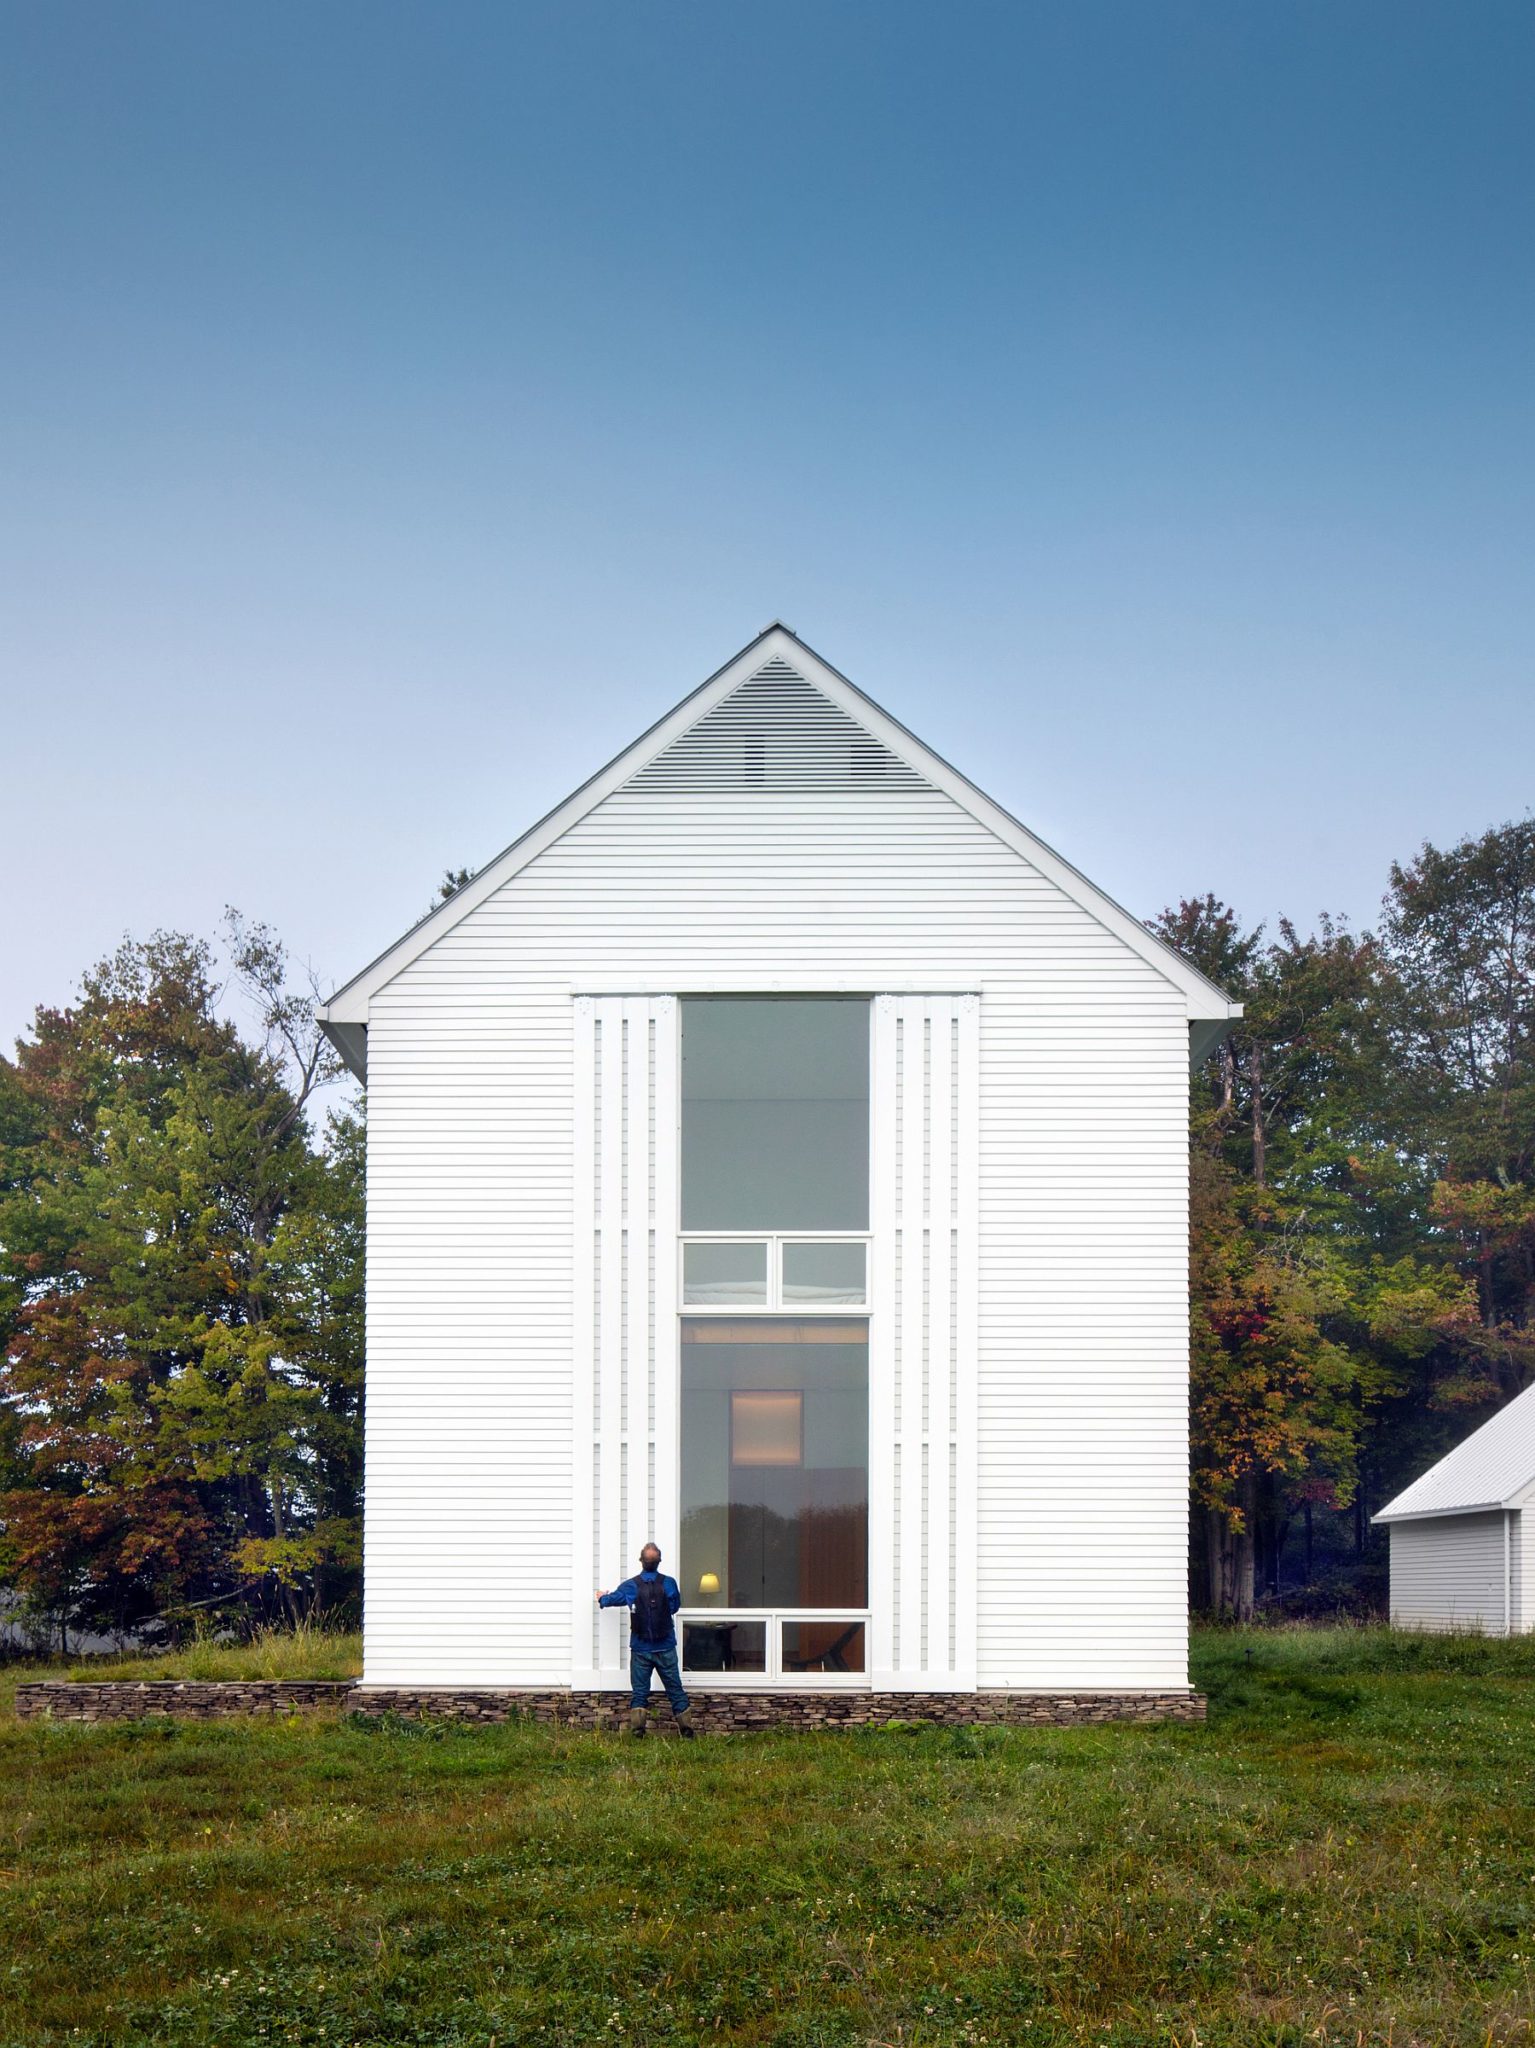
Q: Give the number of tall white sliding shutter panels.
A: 2